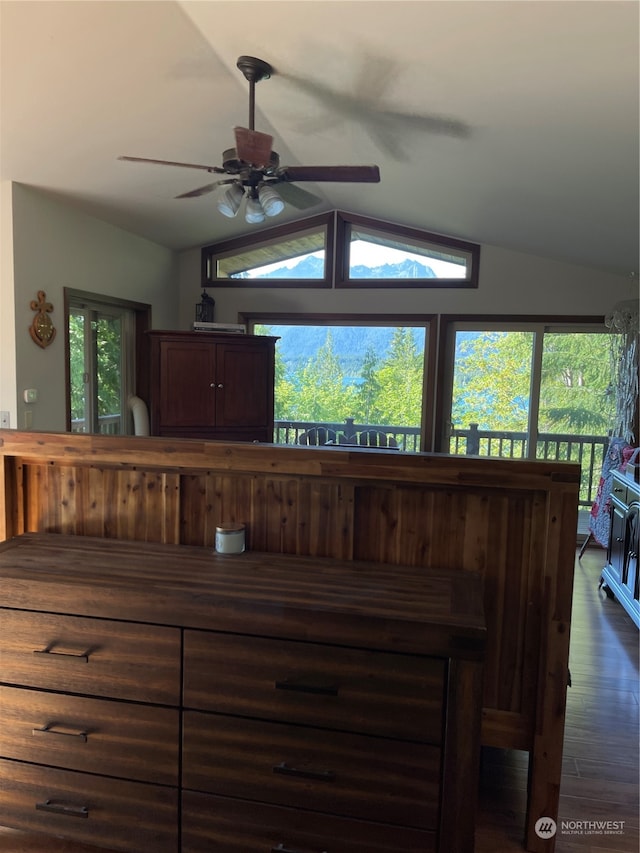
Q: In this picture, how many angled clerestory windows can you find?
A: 2